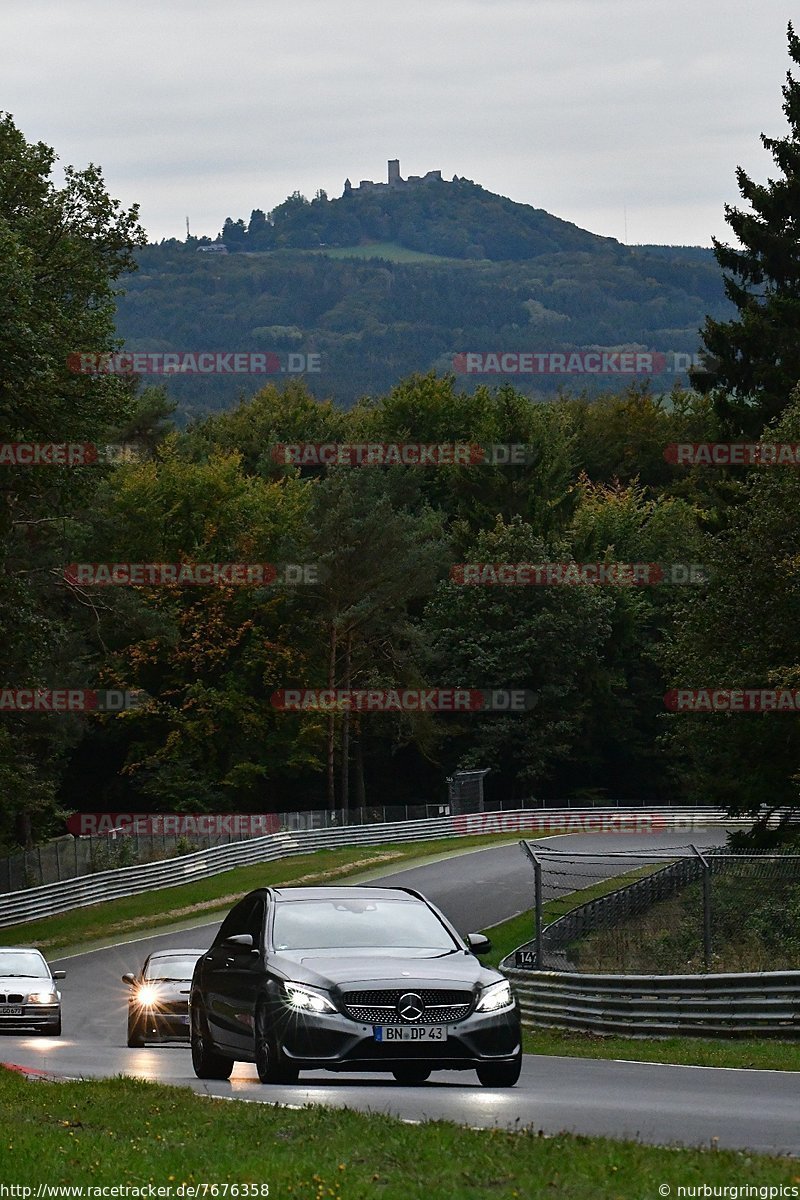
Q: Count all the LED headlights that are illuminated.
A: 2